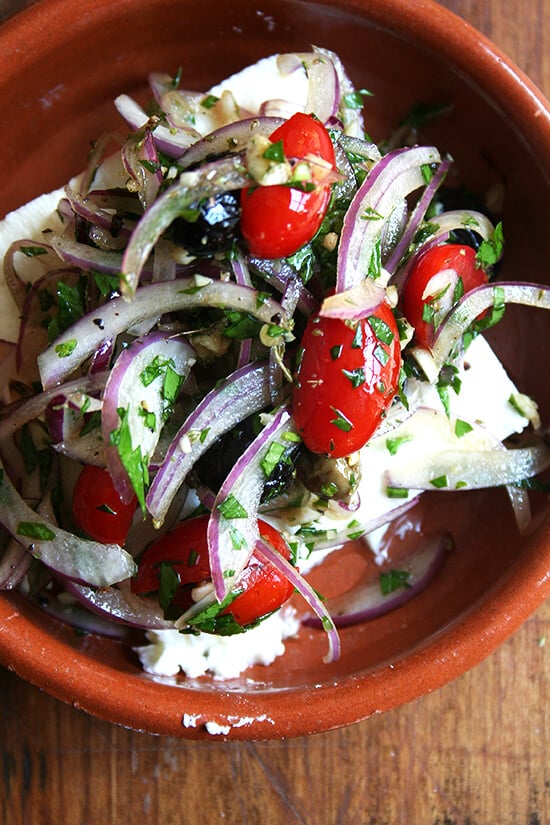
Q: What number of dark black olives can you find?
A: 3